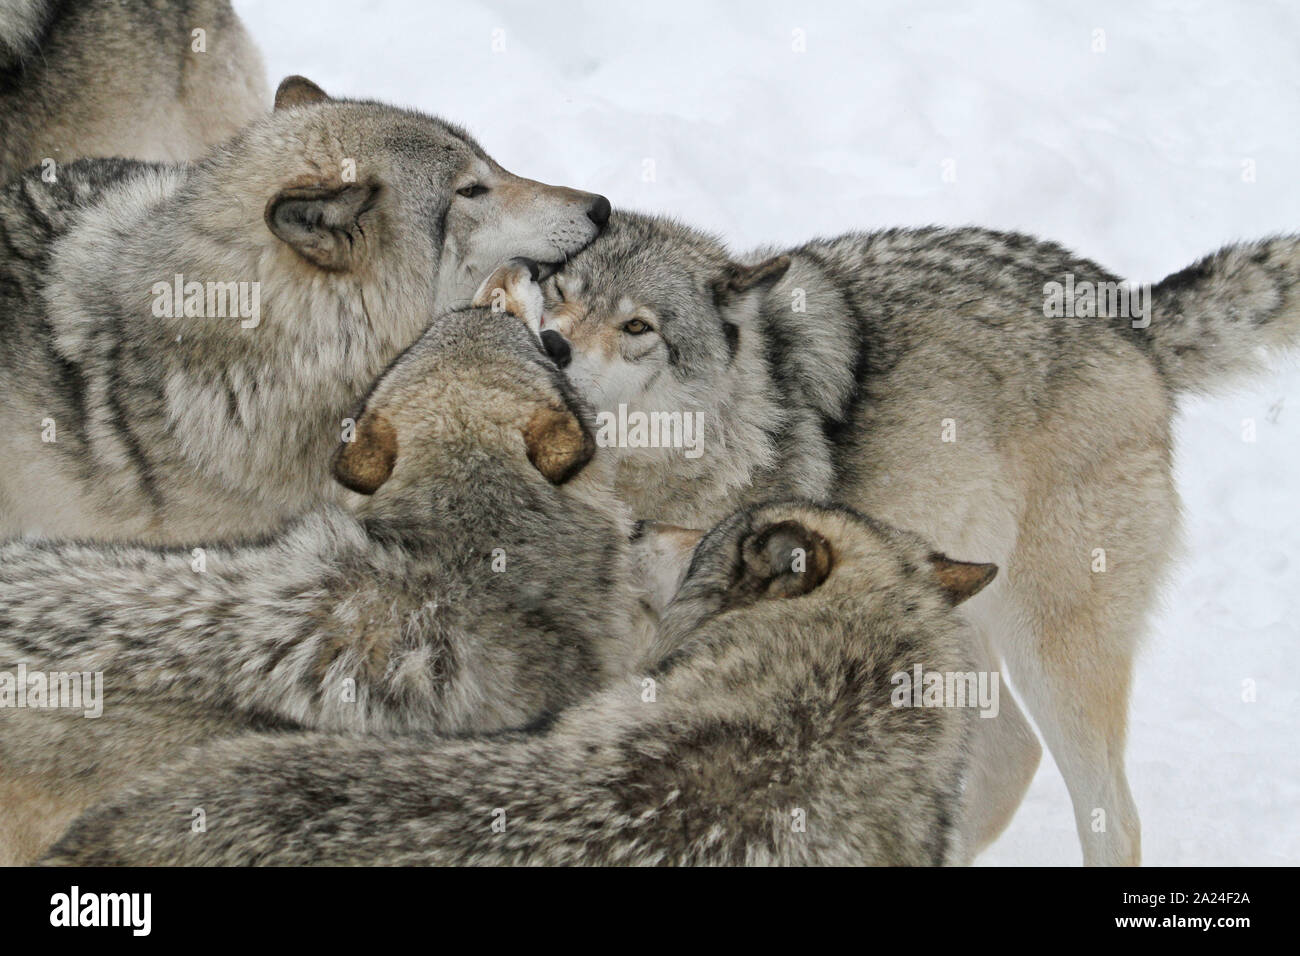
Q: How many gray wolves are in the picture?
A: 5